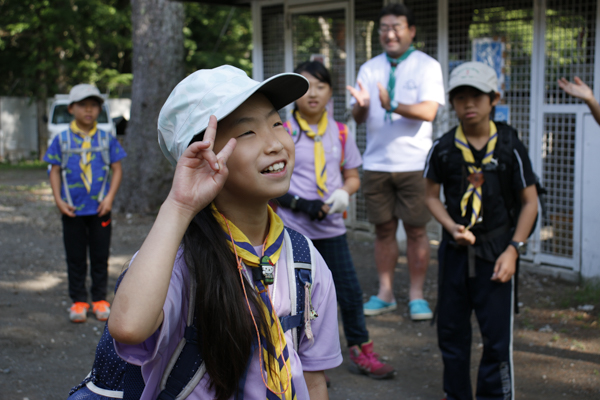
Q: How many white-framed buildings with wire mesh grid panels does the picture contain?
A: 1